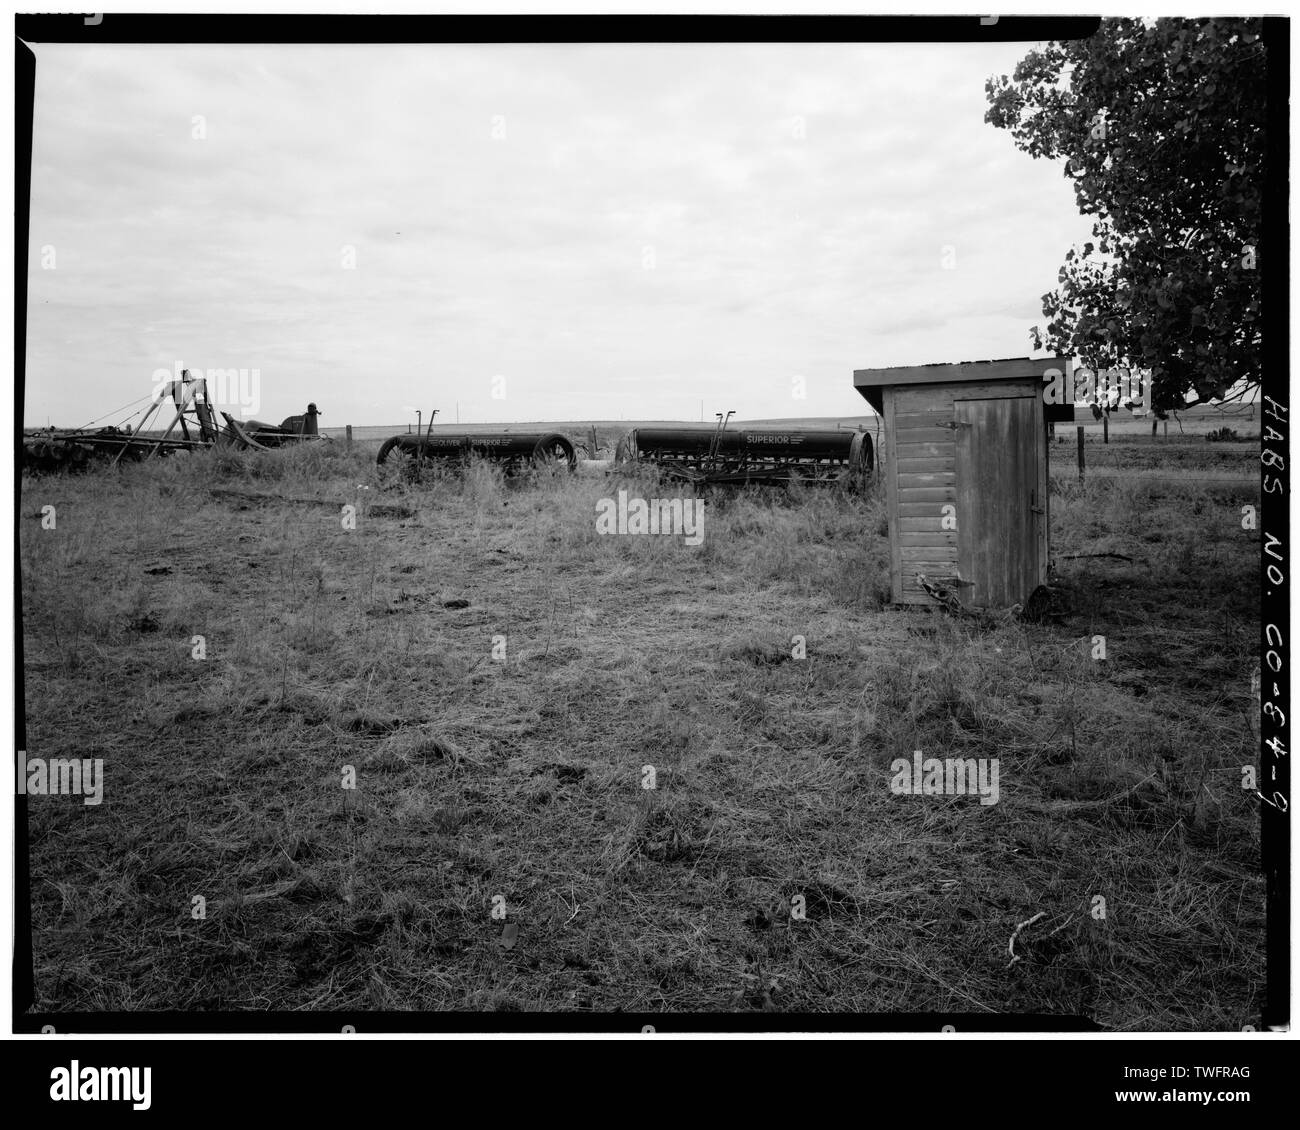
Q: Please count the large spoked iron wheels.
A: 4